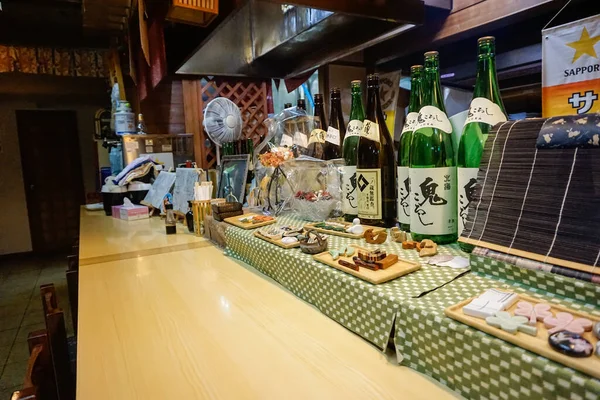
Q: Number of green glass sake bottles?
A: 4